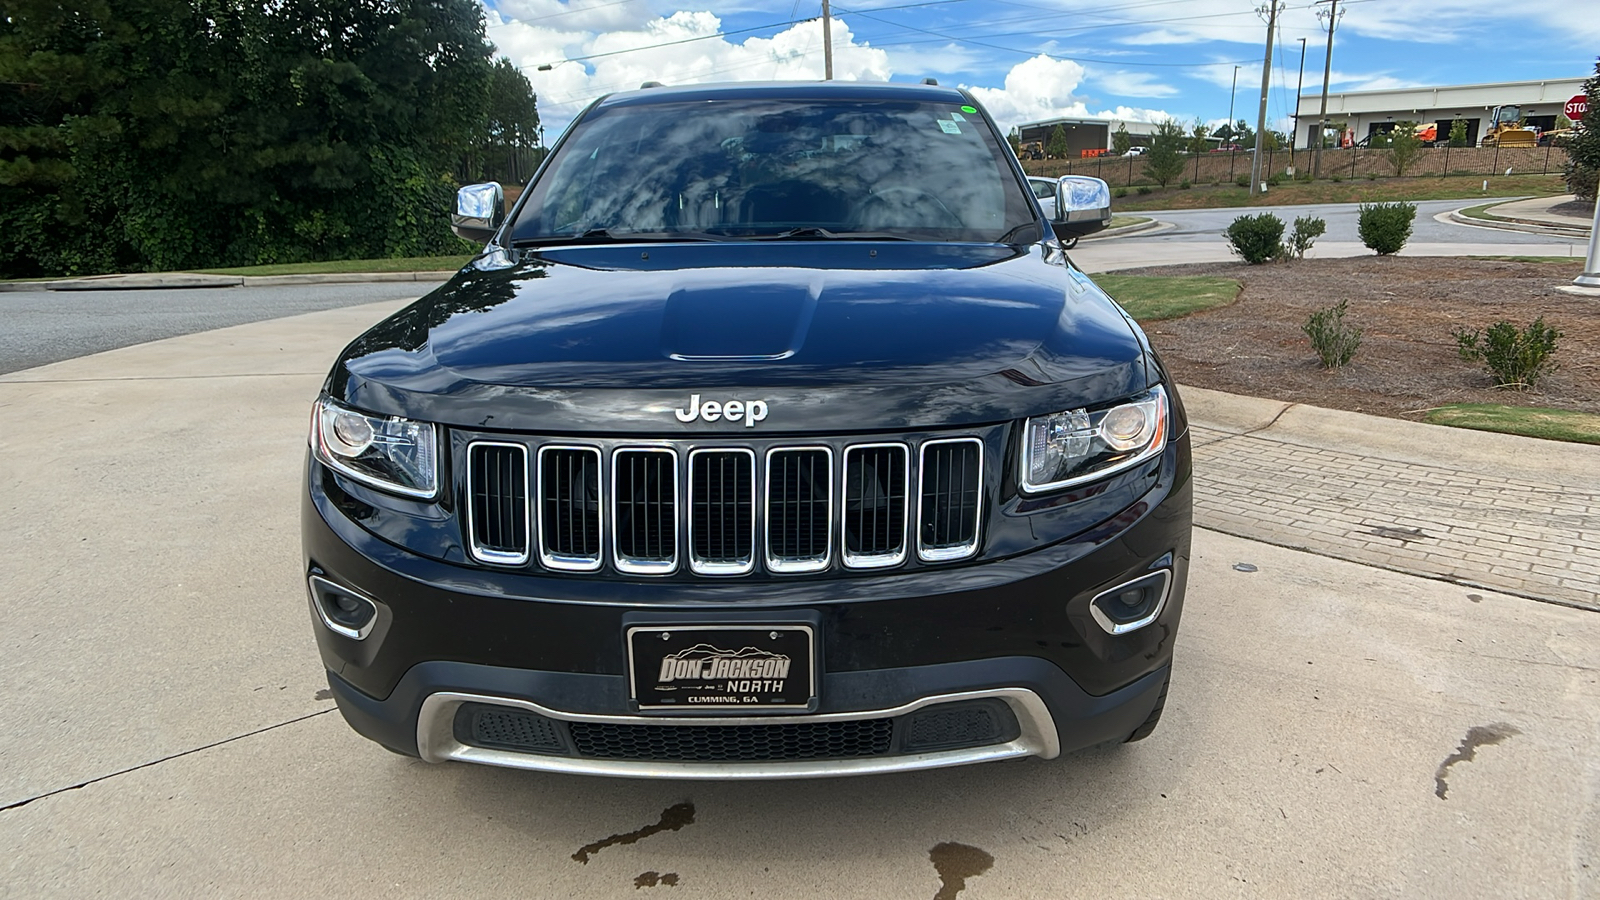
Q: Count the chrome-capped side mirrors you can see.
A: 2